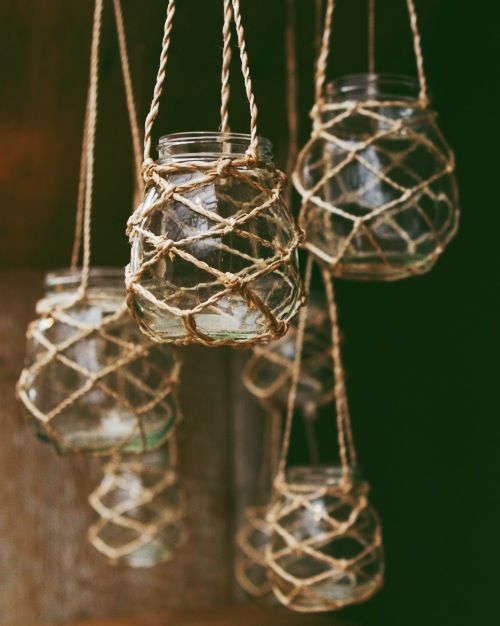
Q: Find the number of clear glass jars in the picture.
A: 7